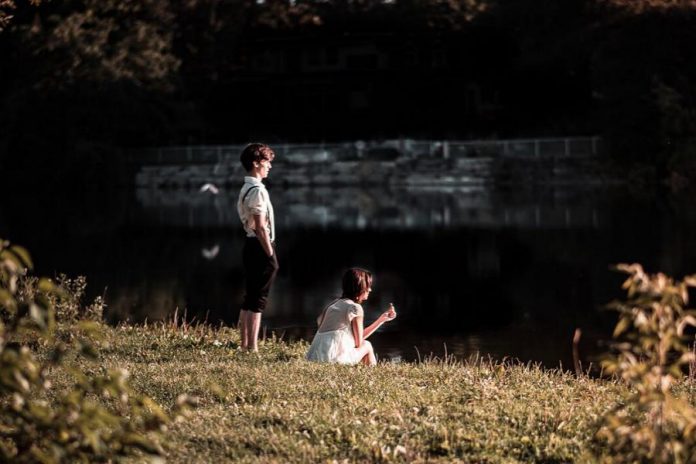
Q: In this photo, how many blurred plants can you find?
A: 2